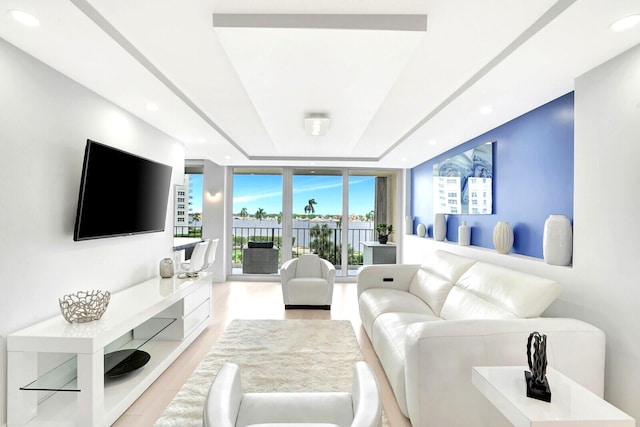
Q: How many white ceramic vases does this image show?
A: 6